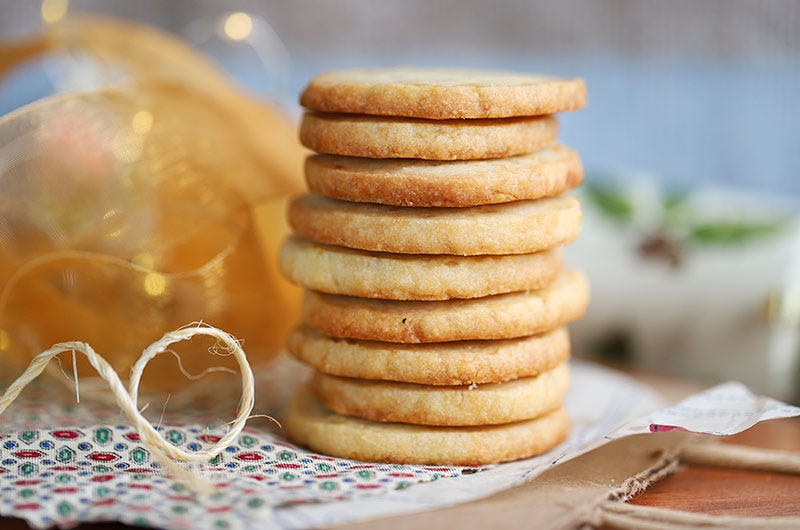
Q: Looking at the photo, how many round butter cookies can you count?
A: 9